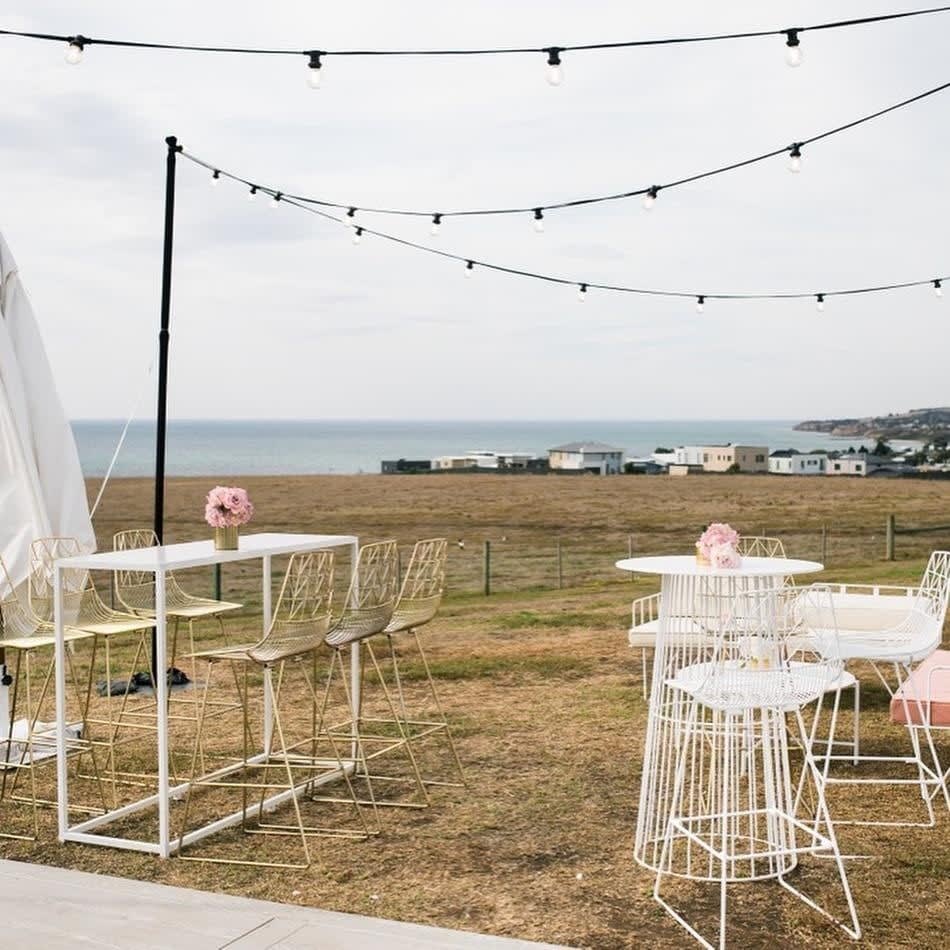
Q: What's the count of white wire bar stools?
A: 2